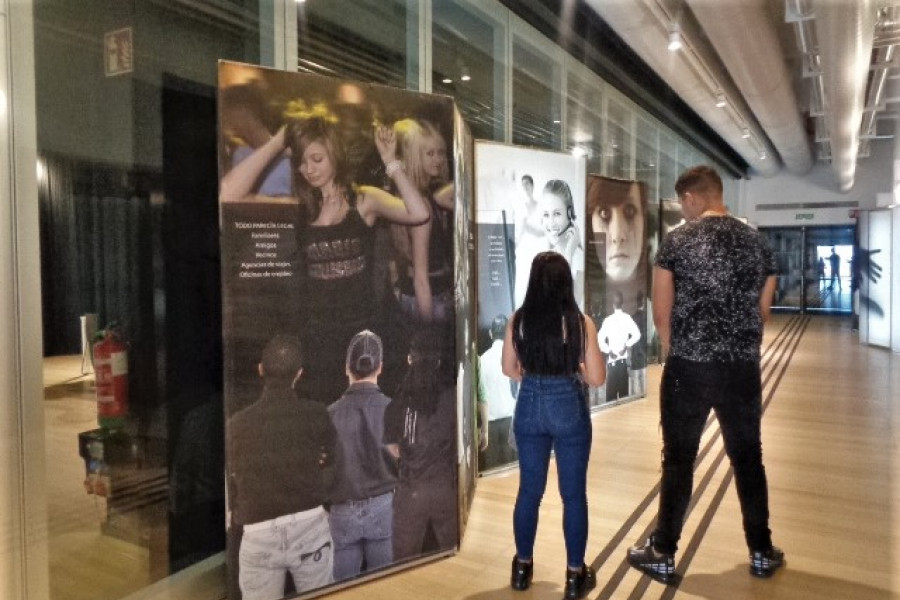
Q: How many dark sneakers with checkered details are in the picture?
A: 2